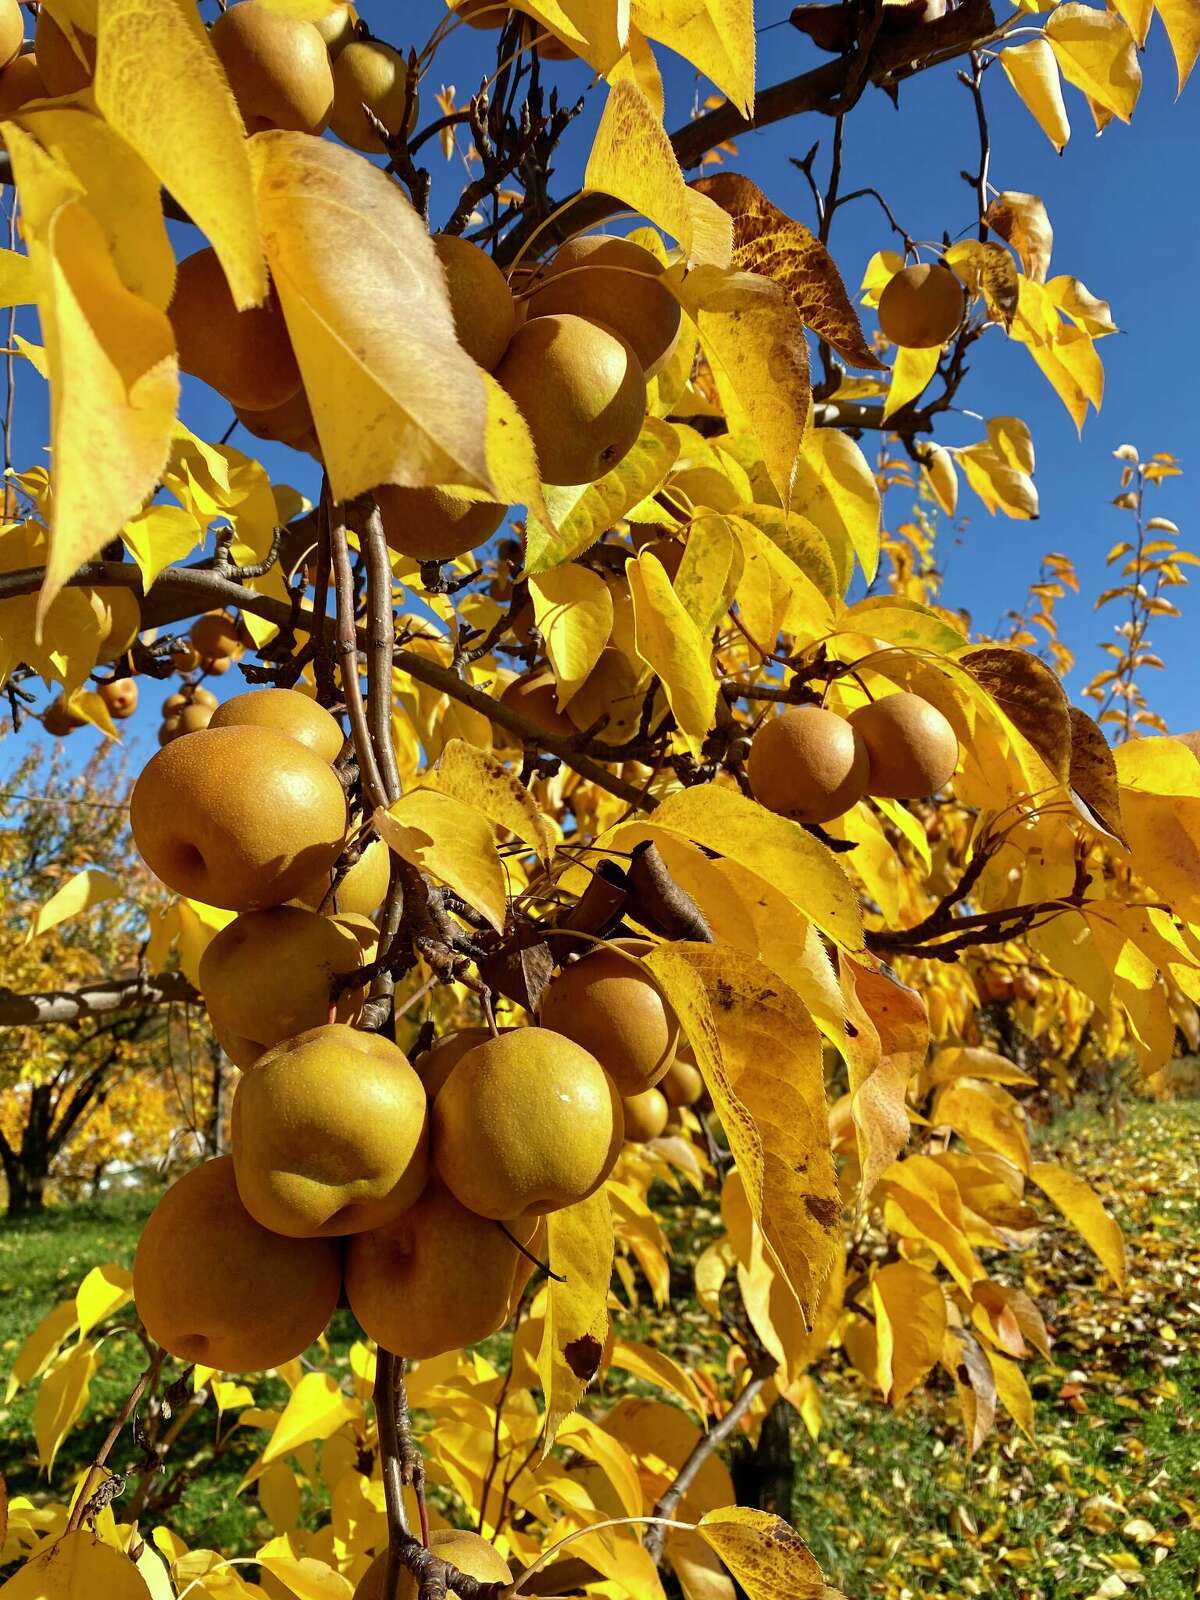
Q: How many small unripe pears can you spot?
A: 0